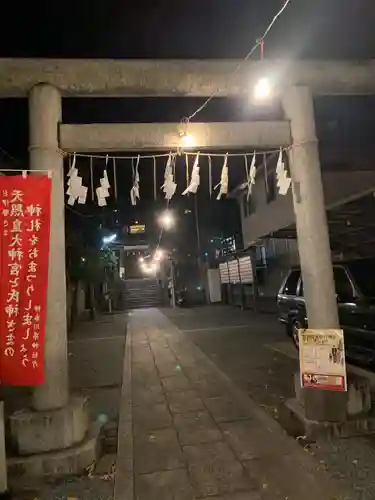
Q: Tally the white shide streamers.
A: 8